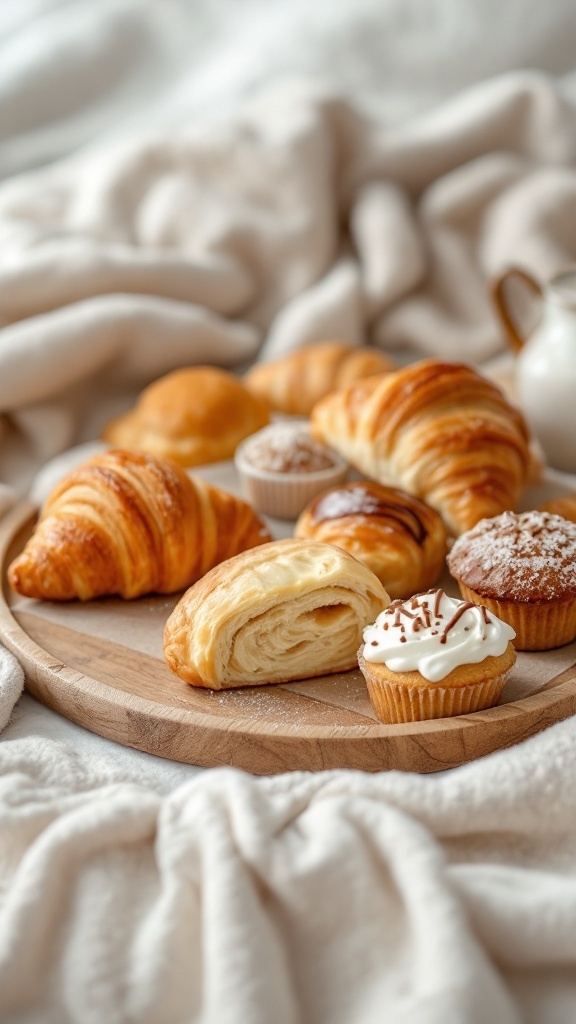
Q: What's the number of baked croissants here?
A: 3